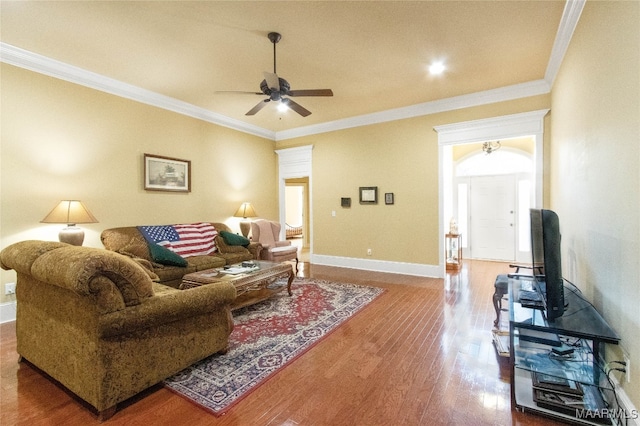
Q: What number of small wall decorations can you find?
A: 3